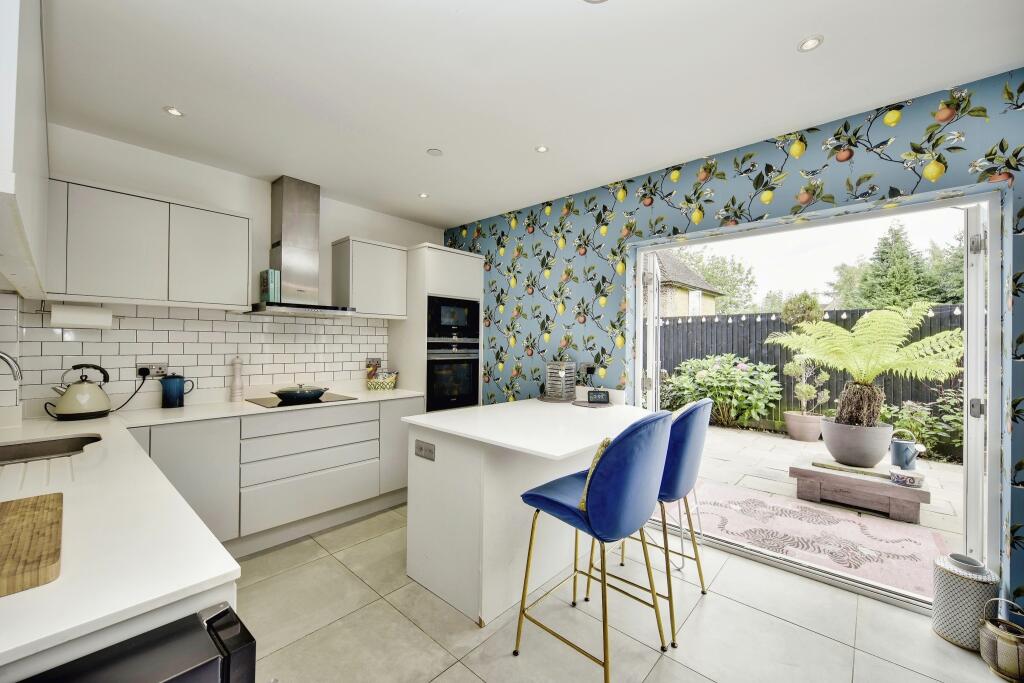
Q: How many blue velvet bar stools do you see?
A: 2